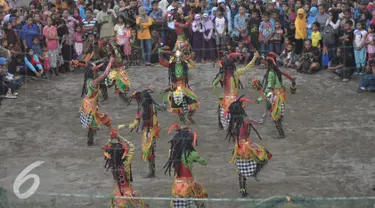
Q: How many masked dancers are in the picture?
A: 10